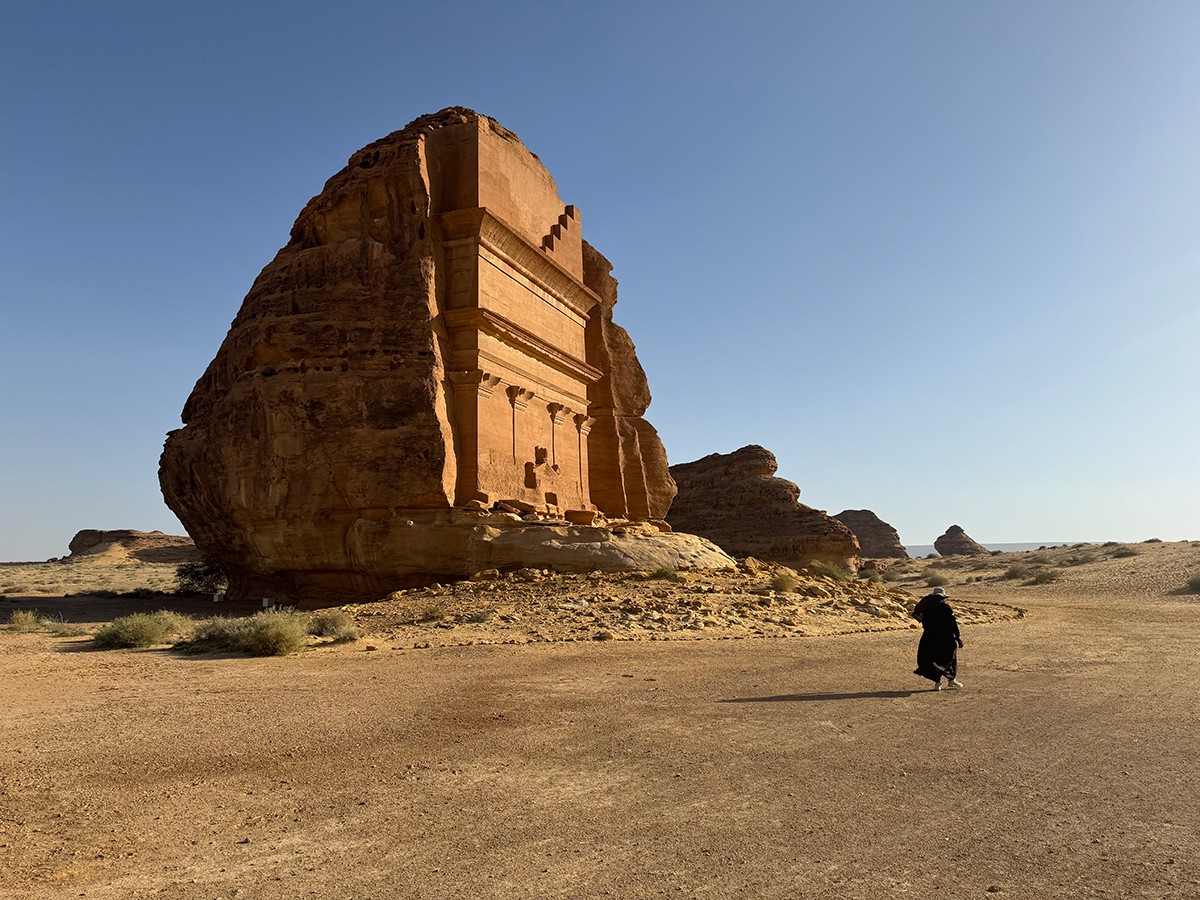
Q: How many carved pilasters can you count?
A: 4